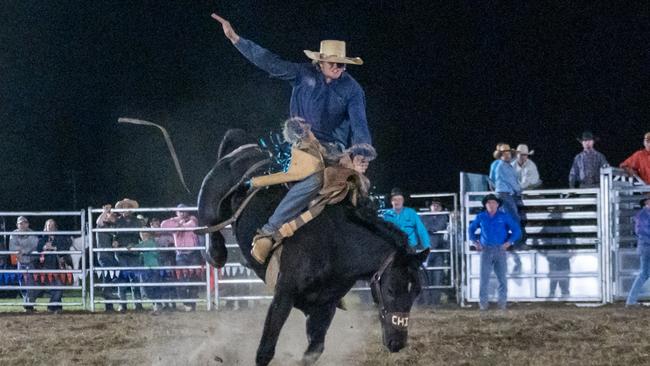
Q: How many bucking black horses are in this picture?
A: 1